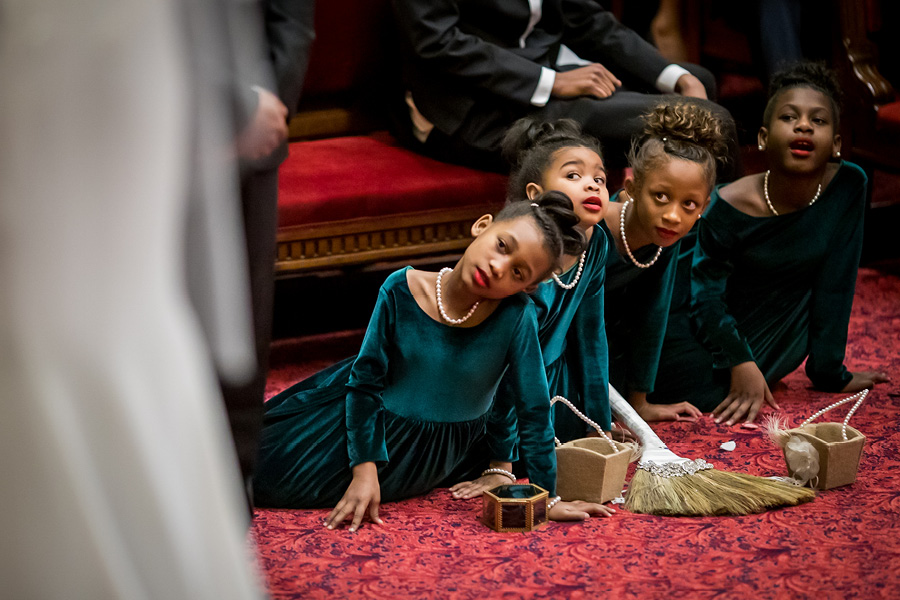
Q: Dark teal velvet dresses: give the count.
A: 4